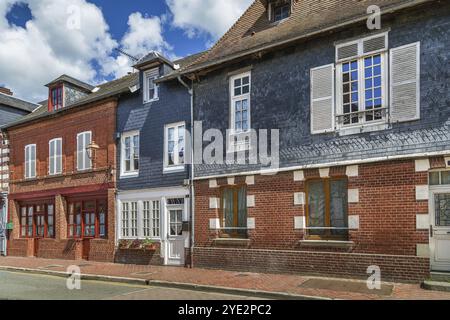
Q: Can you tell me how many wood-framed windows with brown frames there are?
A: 2